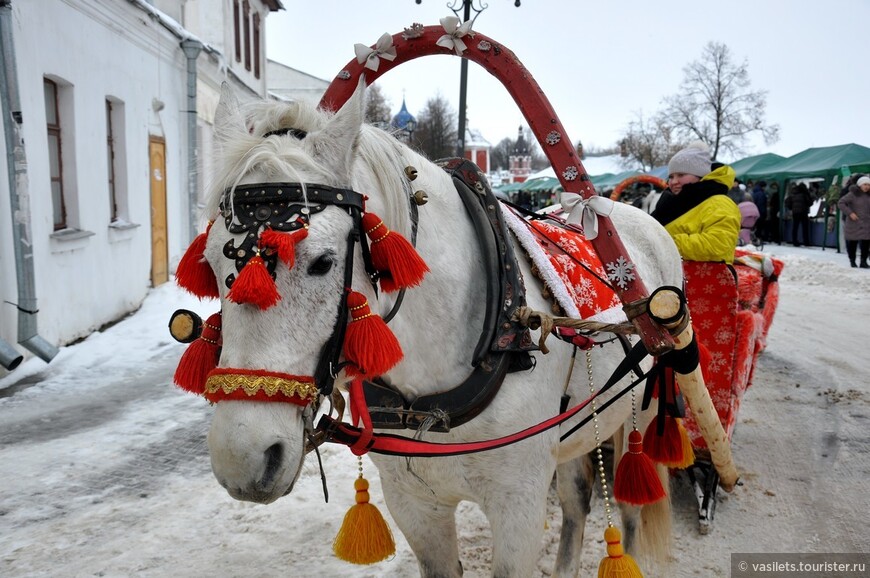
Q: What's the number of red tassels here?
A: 8